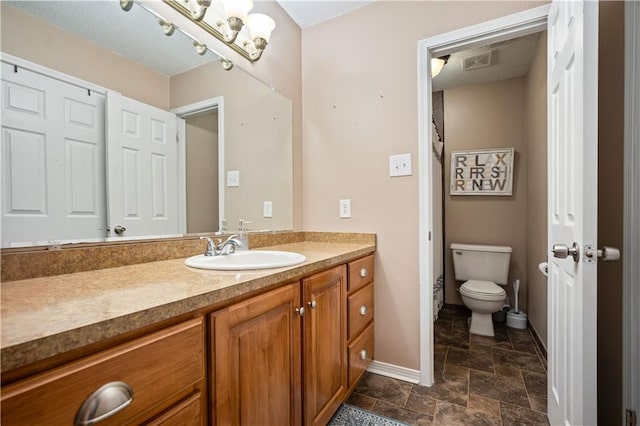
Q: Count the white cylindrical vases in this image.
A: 0